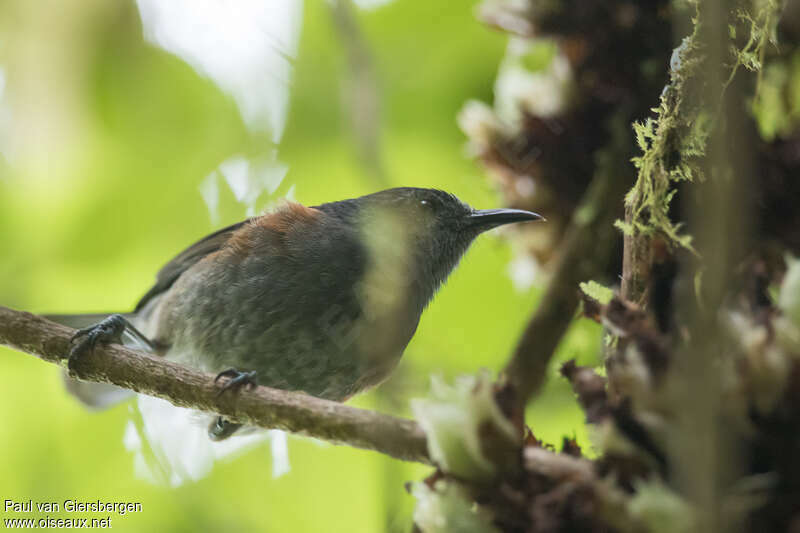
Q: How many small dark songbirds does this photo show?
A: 1